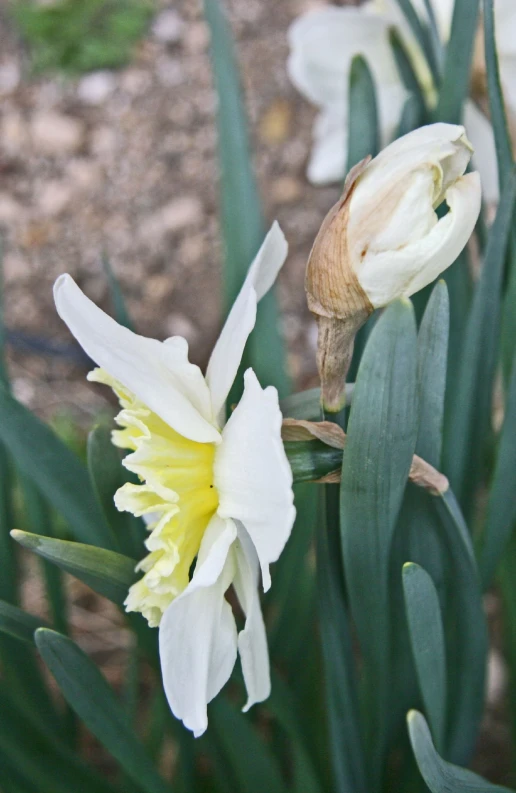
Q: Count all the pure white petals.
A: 5